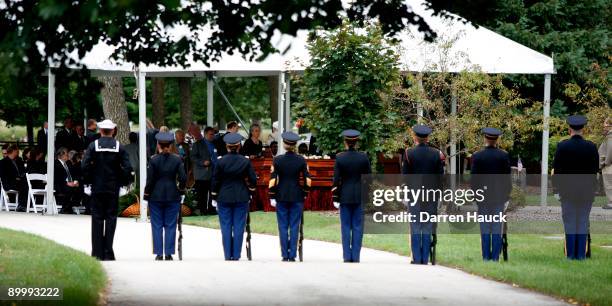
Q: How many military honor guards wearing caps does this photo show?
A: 8